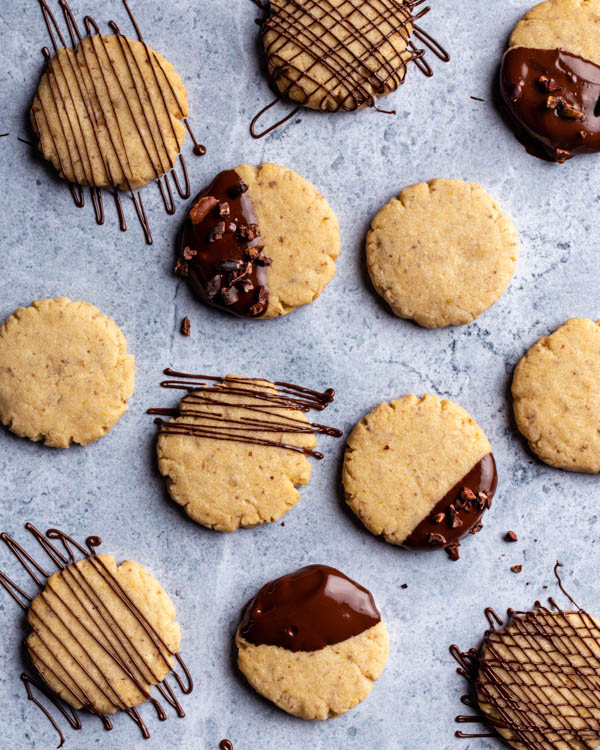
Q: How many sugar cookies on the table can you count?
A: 12